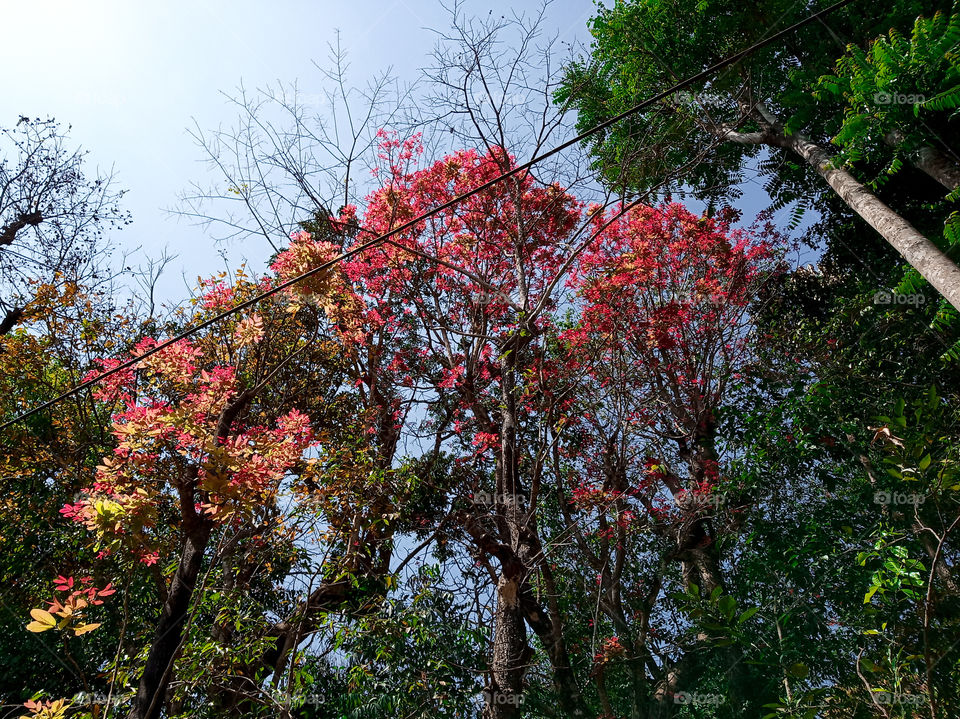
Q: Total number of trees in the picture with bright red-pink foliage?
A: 3